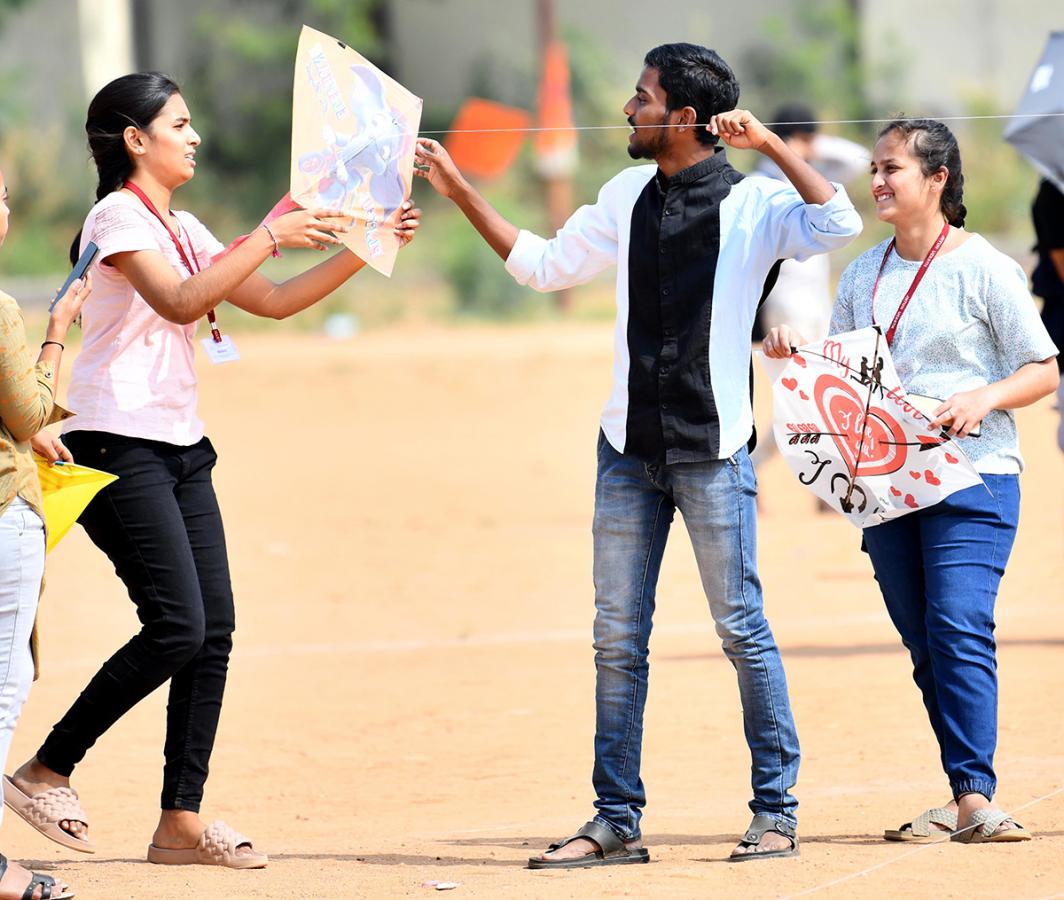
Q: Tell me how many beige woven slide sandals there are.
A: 2